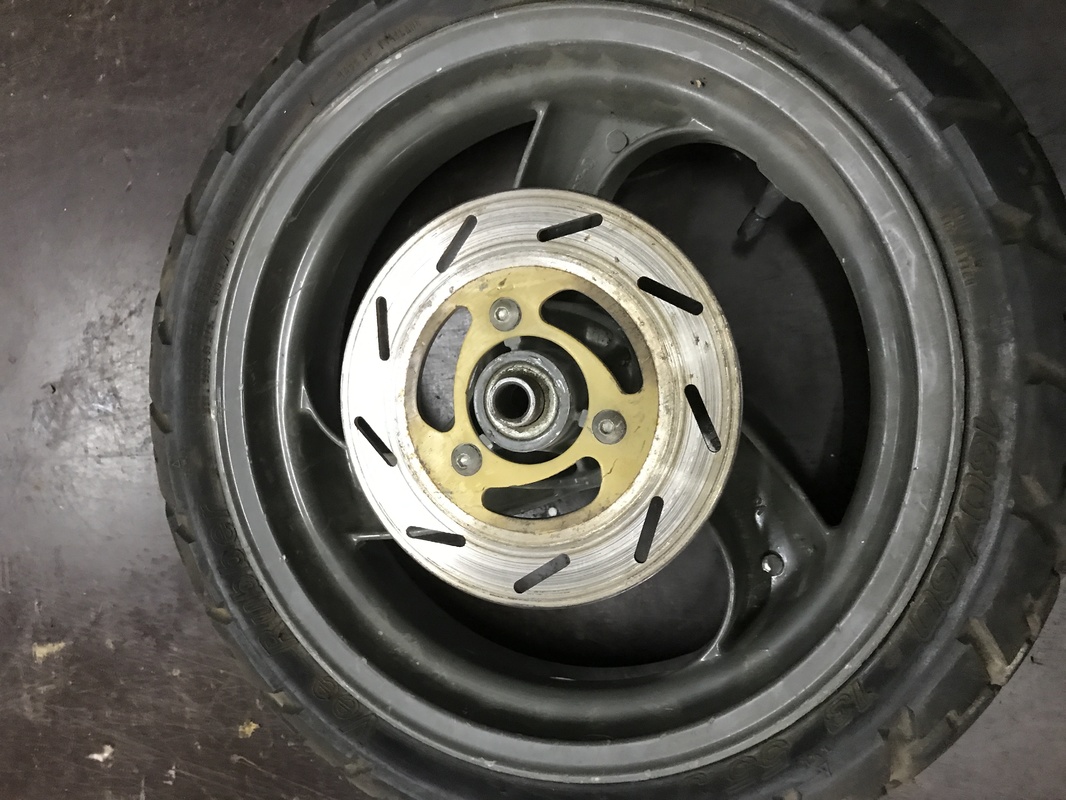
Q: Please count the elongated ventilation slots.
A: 9